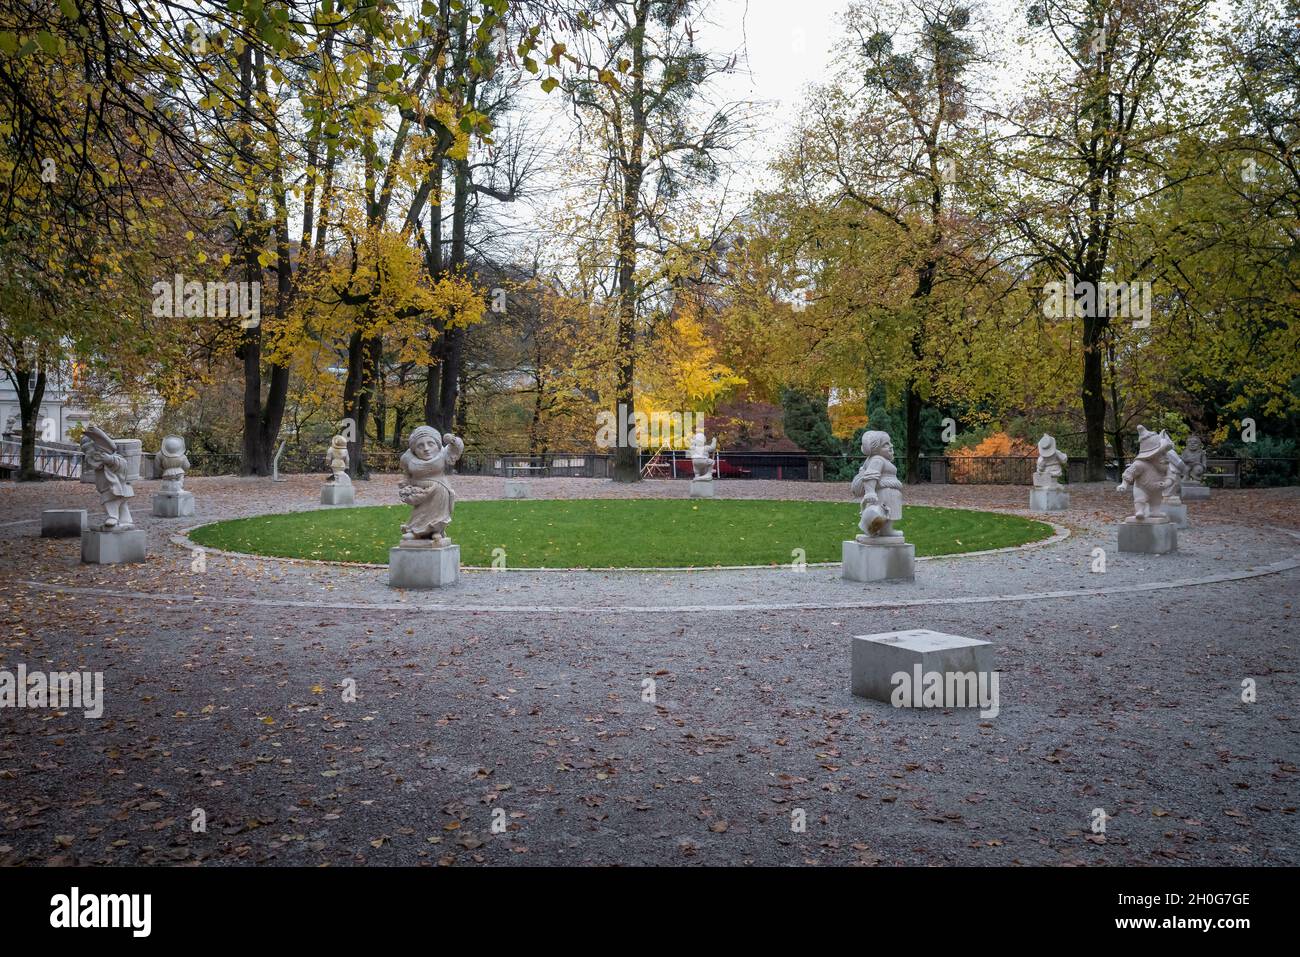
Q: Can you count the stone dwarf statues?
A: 10